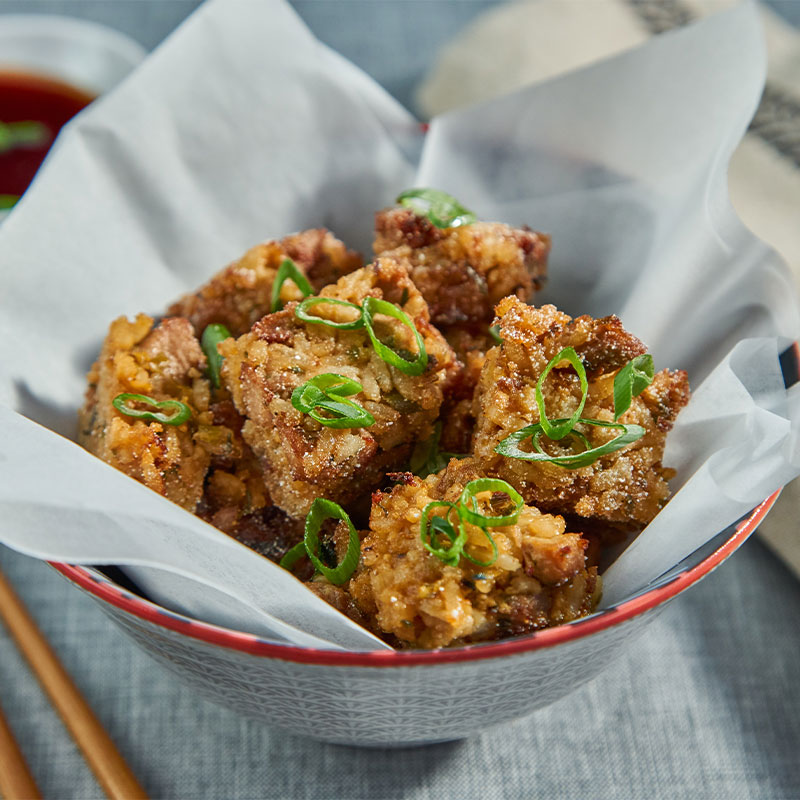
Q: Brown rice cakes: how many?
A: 6